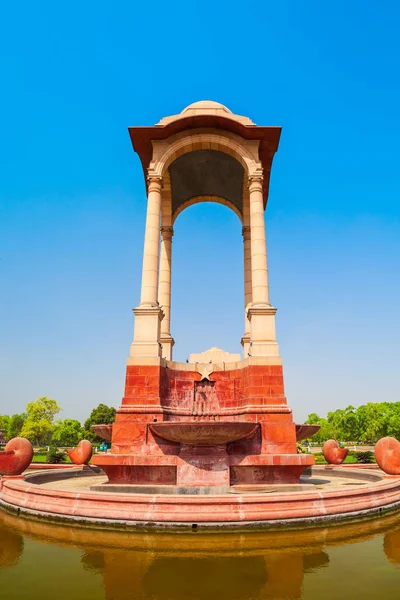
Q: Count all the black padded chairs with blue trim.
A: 0